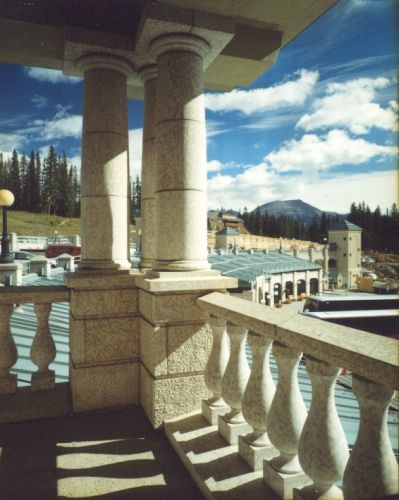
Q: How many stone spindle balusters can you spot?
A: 8